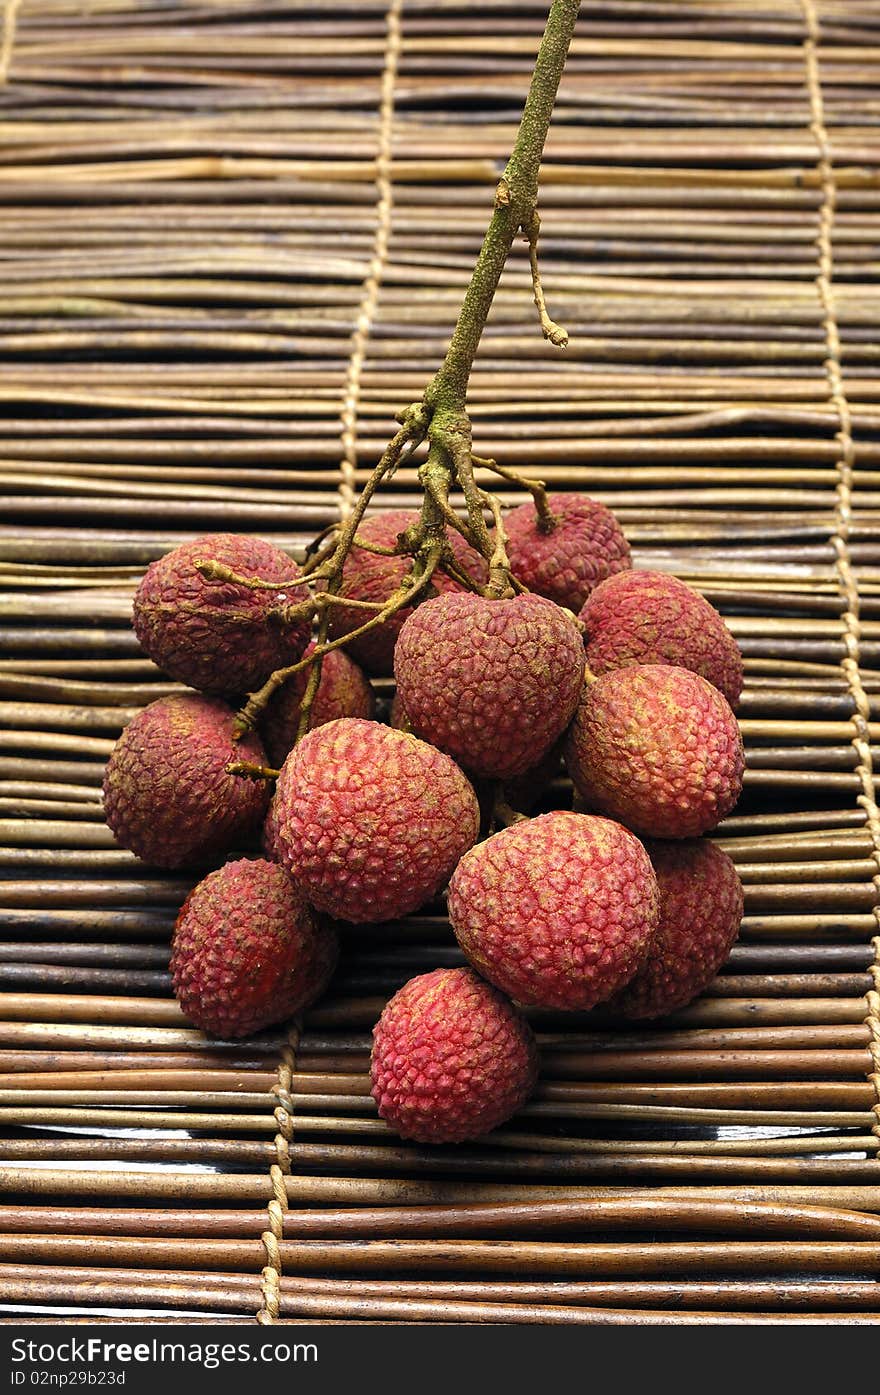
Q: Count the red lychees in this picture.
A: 13